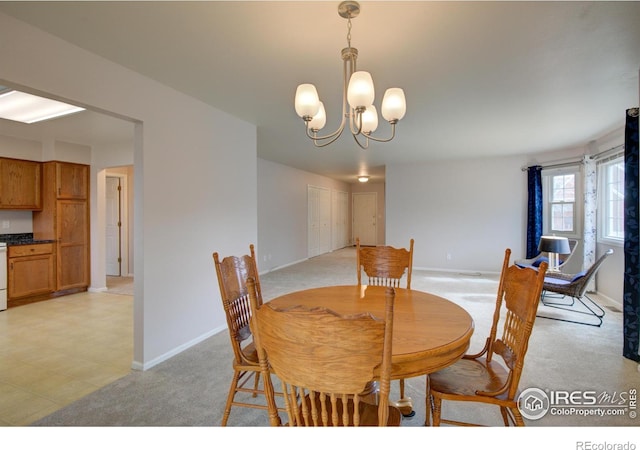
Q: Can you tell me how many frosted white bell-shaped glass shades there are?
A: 5